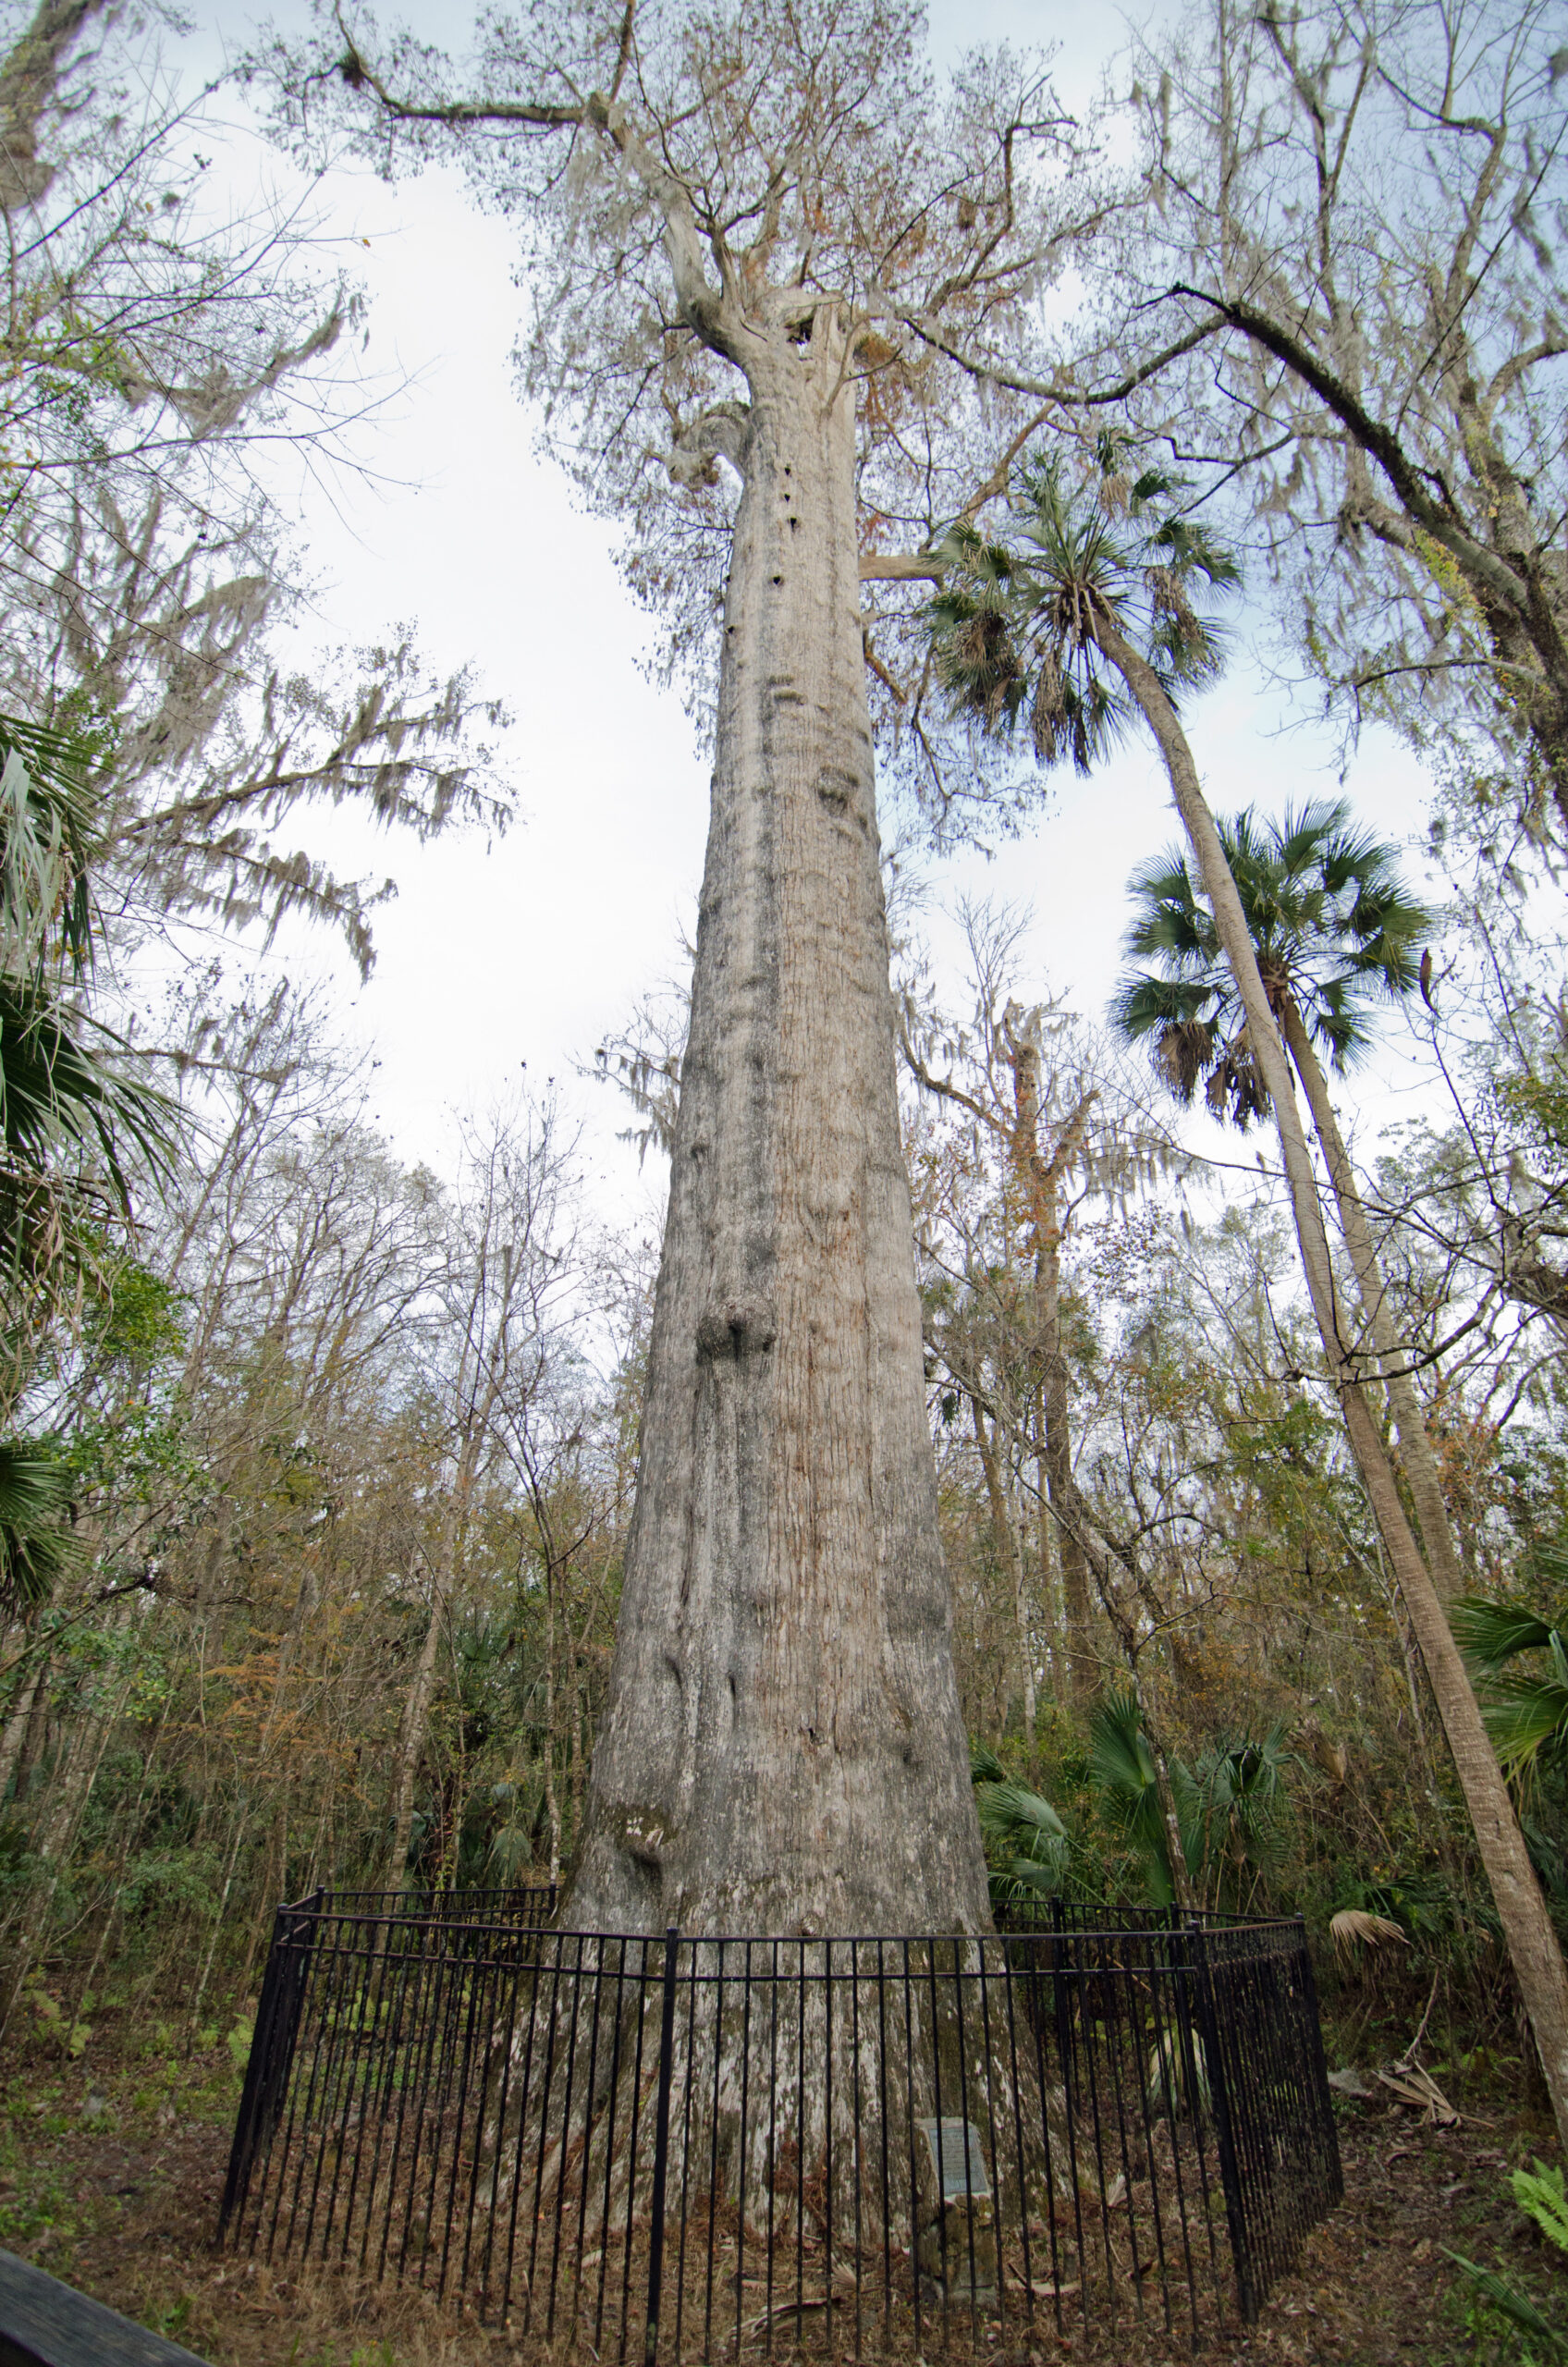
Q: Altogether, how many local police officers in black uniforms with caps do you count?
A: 0